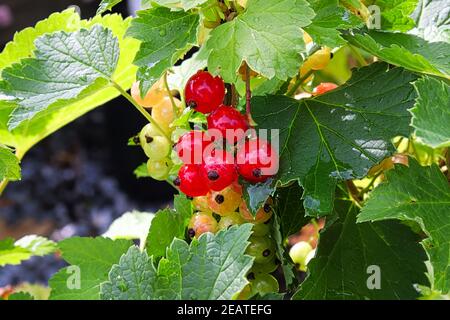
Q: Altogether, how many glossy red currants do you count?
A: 6